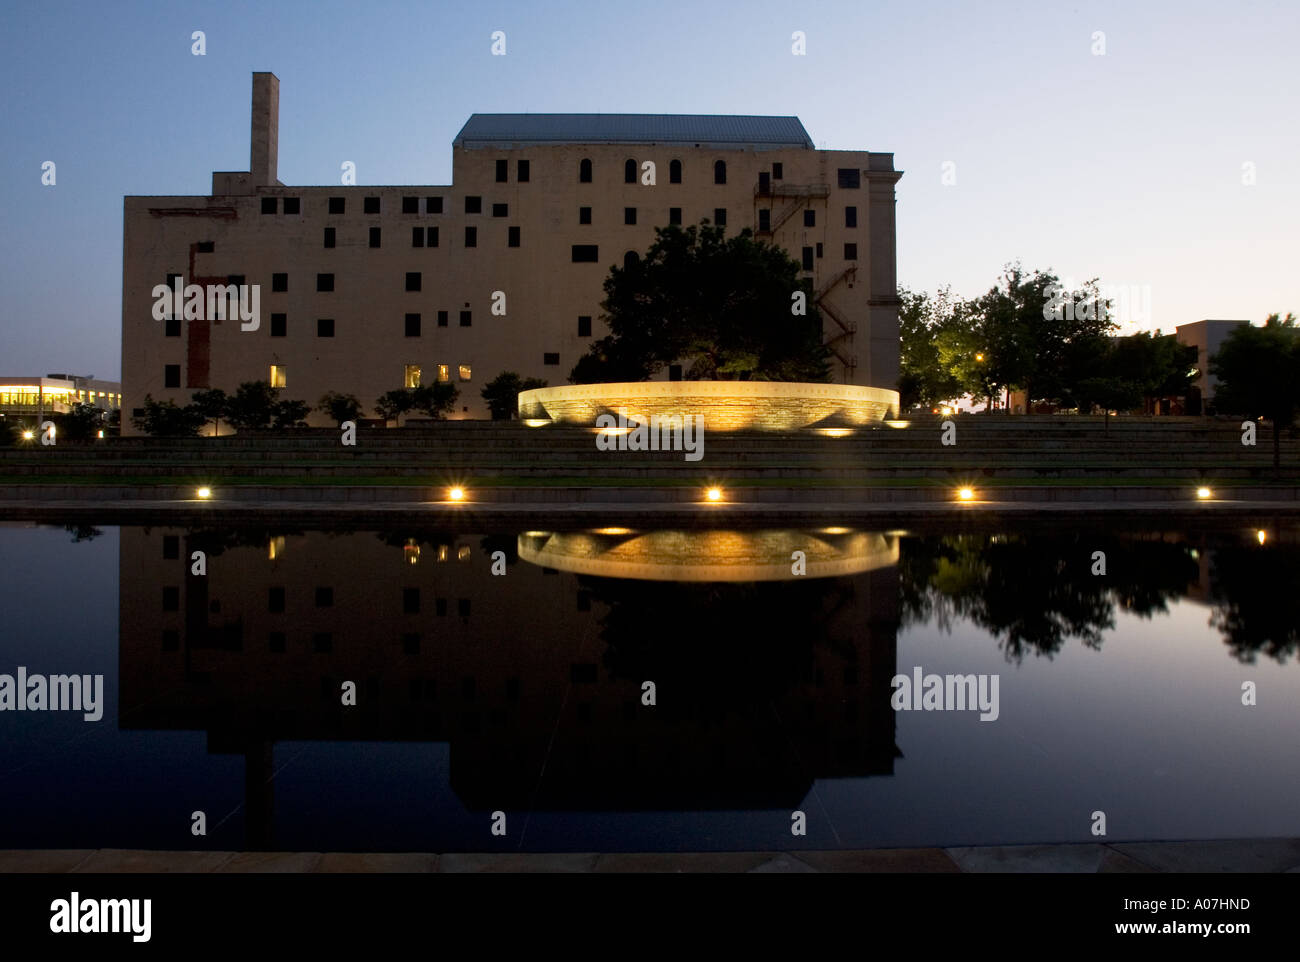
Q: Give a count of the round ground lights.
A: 5